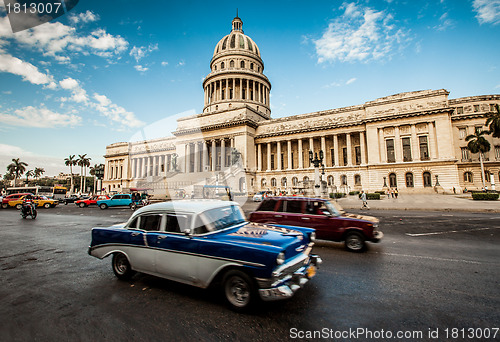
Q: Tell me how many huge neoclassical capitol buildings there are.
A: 1